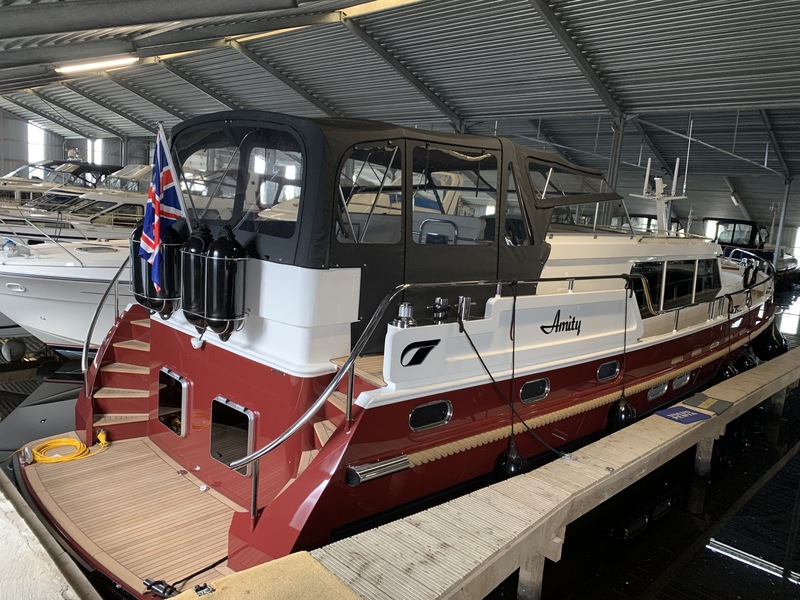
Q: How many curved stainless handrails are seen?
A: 2